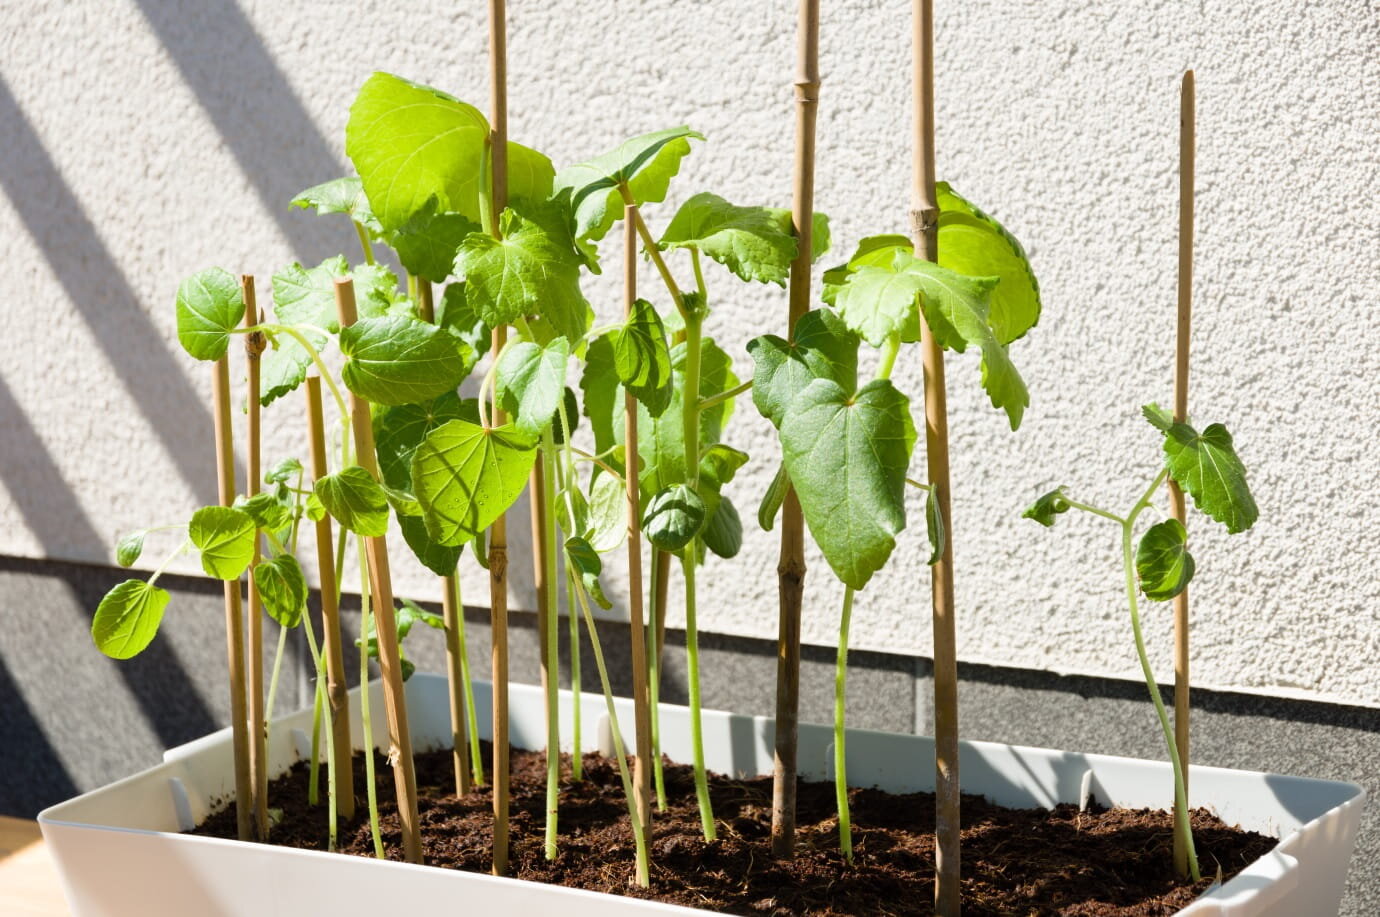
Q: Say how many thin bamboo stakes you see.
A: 12